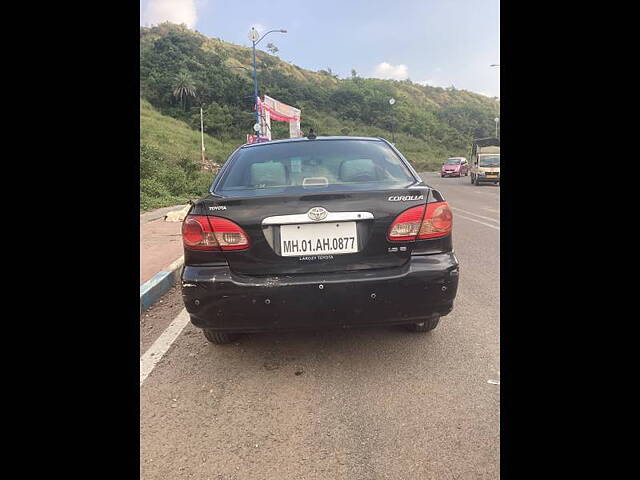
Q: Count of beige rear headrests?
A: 2